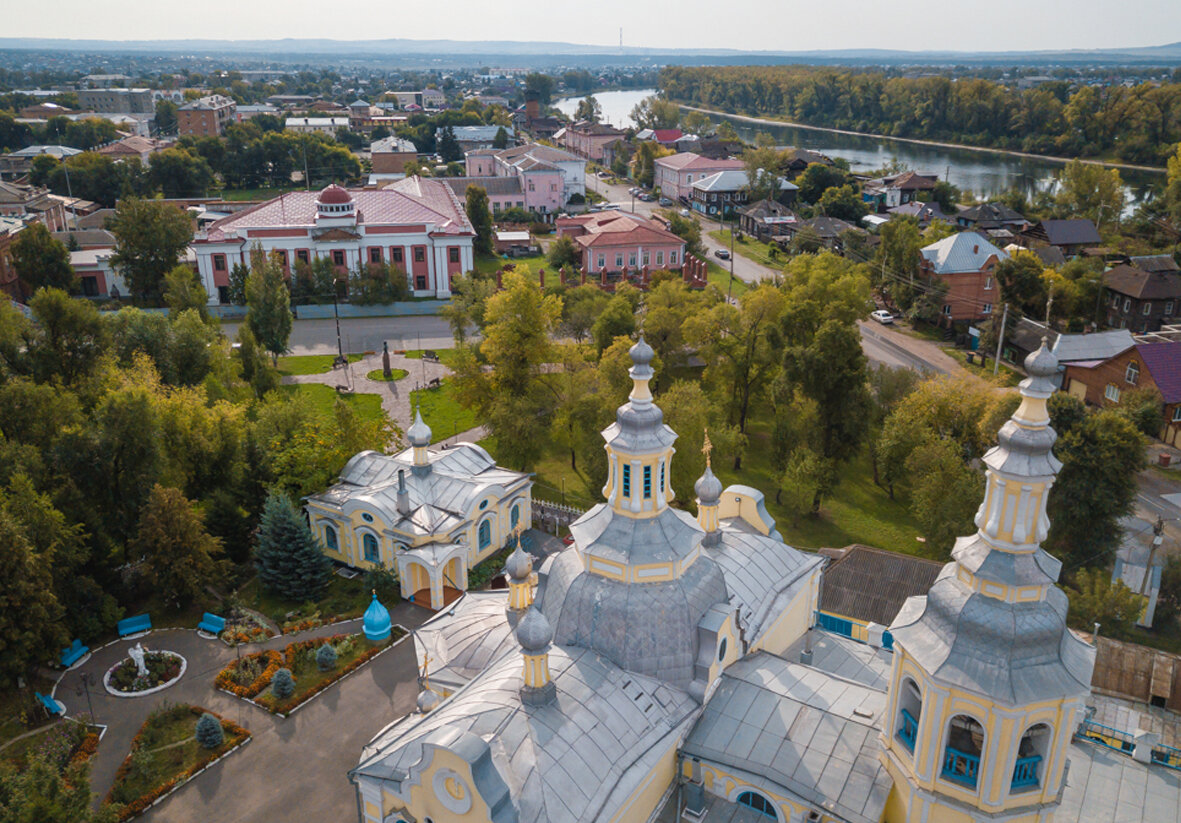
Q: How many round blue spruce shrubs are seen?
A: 3